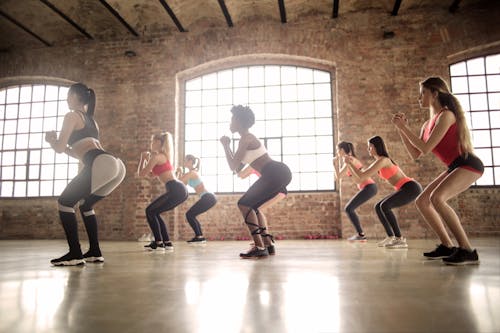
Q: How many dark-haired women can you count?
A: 4